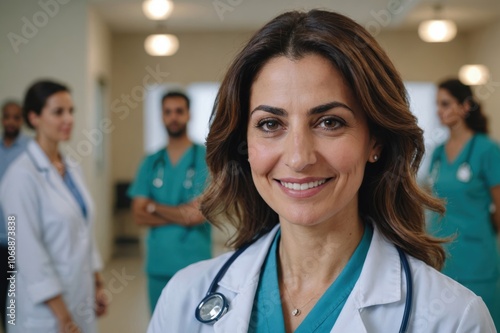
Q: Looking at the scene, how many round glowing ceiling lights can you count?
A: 4